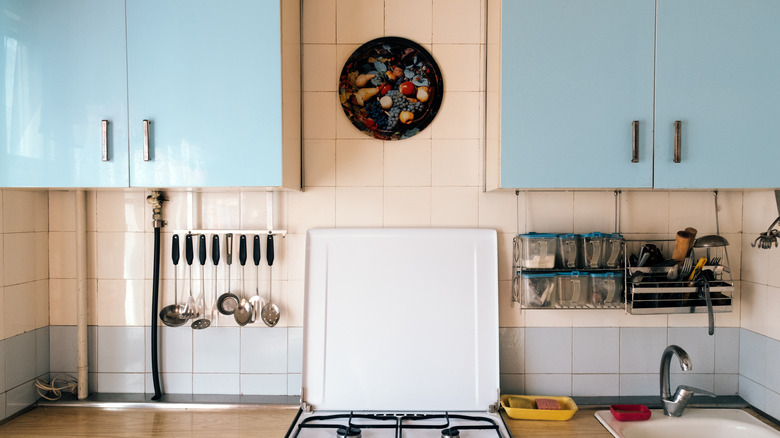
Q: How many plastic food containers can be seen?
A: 7